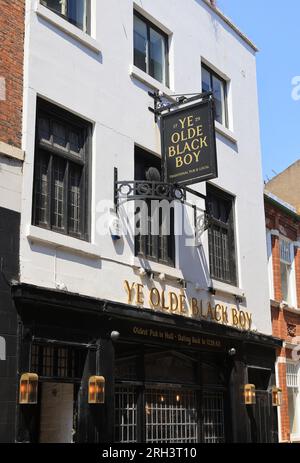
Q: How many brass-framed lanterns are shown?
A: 4